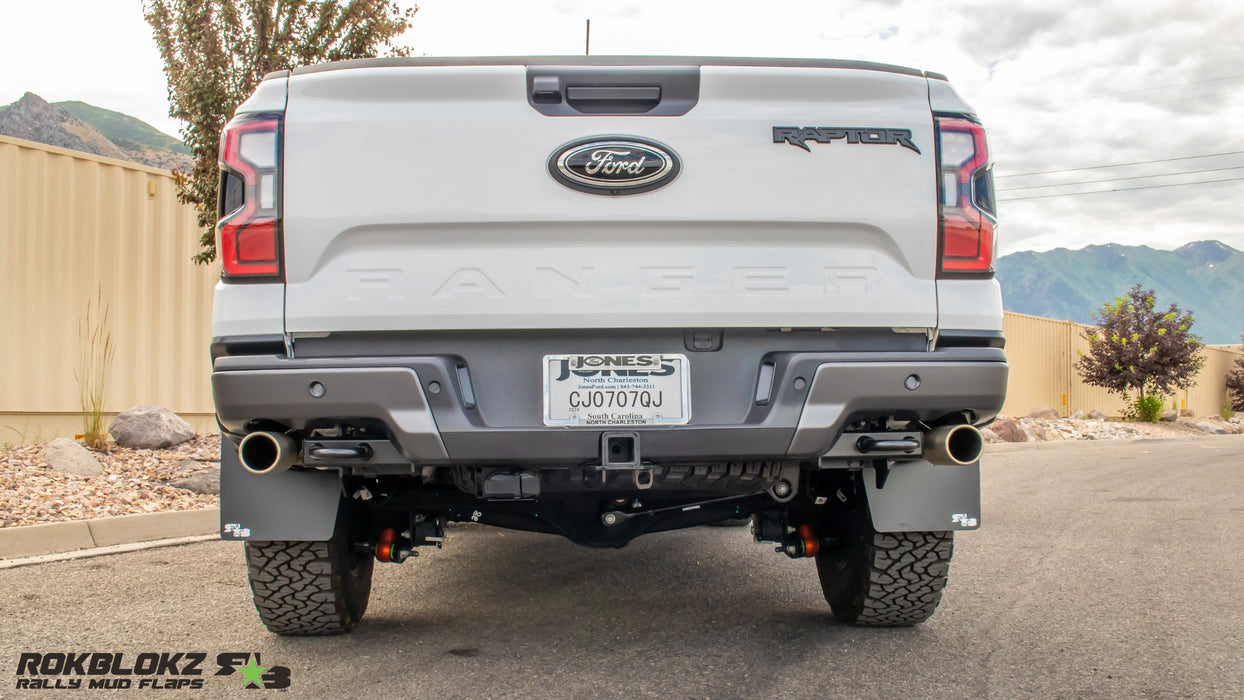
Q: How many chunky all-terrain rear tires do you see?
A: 2